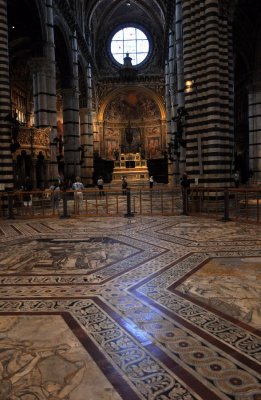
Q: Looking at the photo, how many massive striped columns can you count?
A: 2